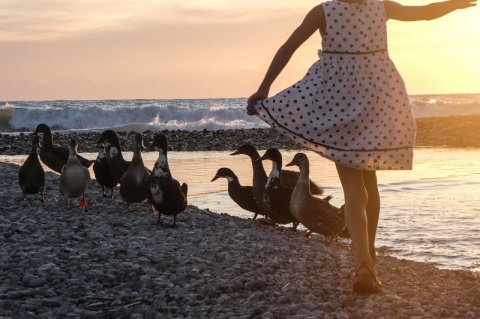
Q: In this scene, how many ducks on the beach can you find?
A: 11